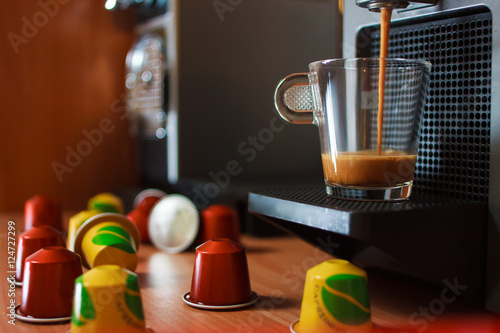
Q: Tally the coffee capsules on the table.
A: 13